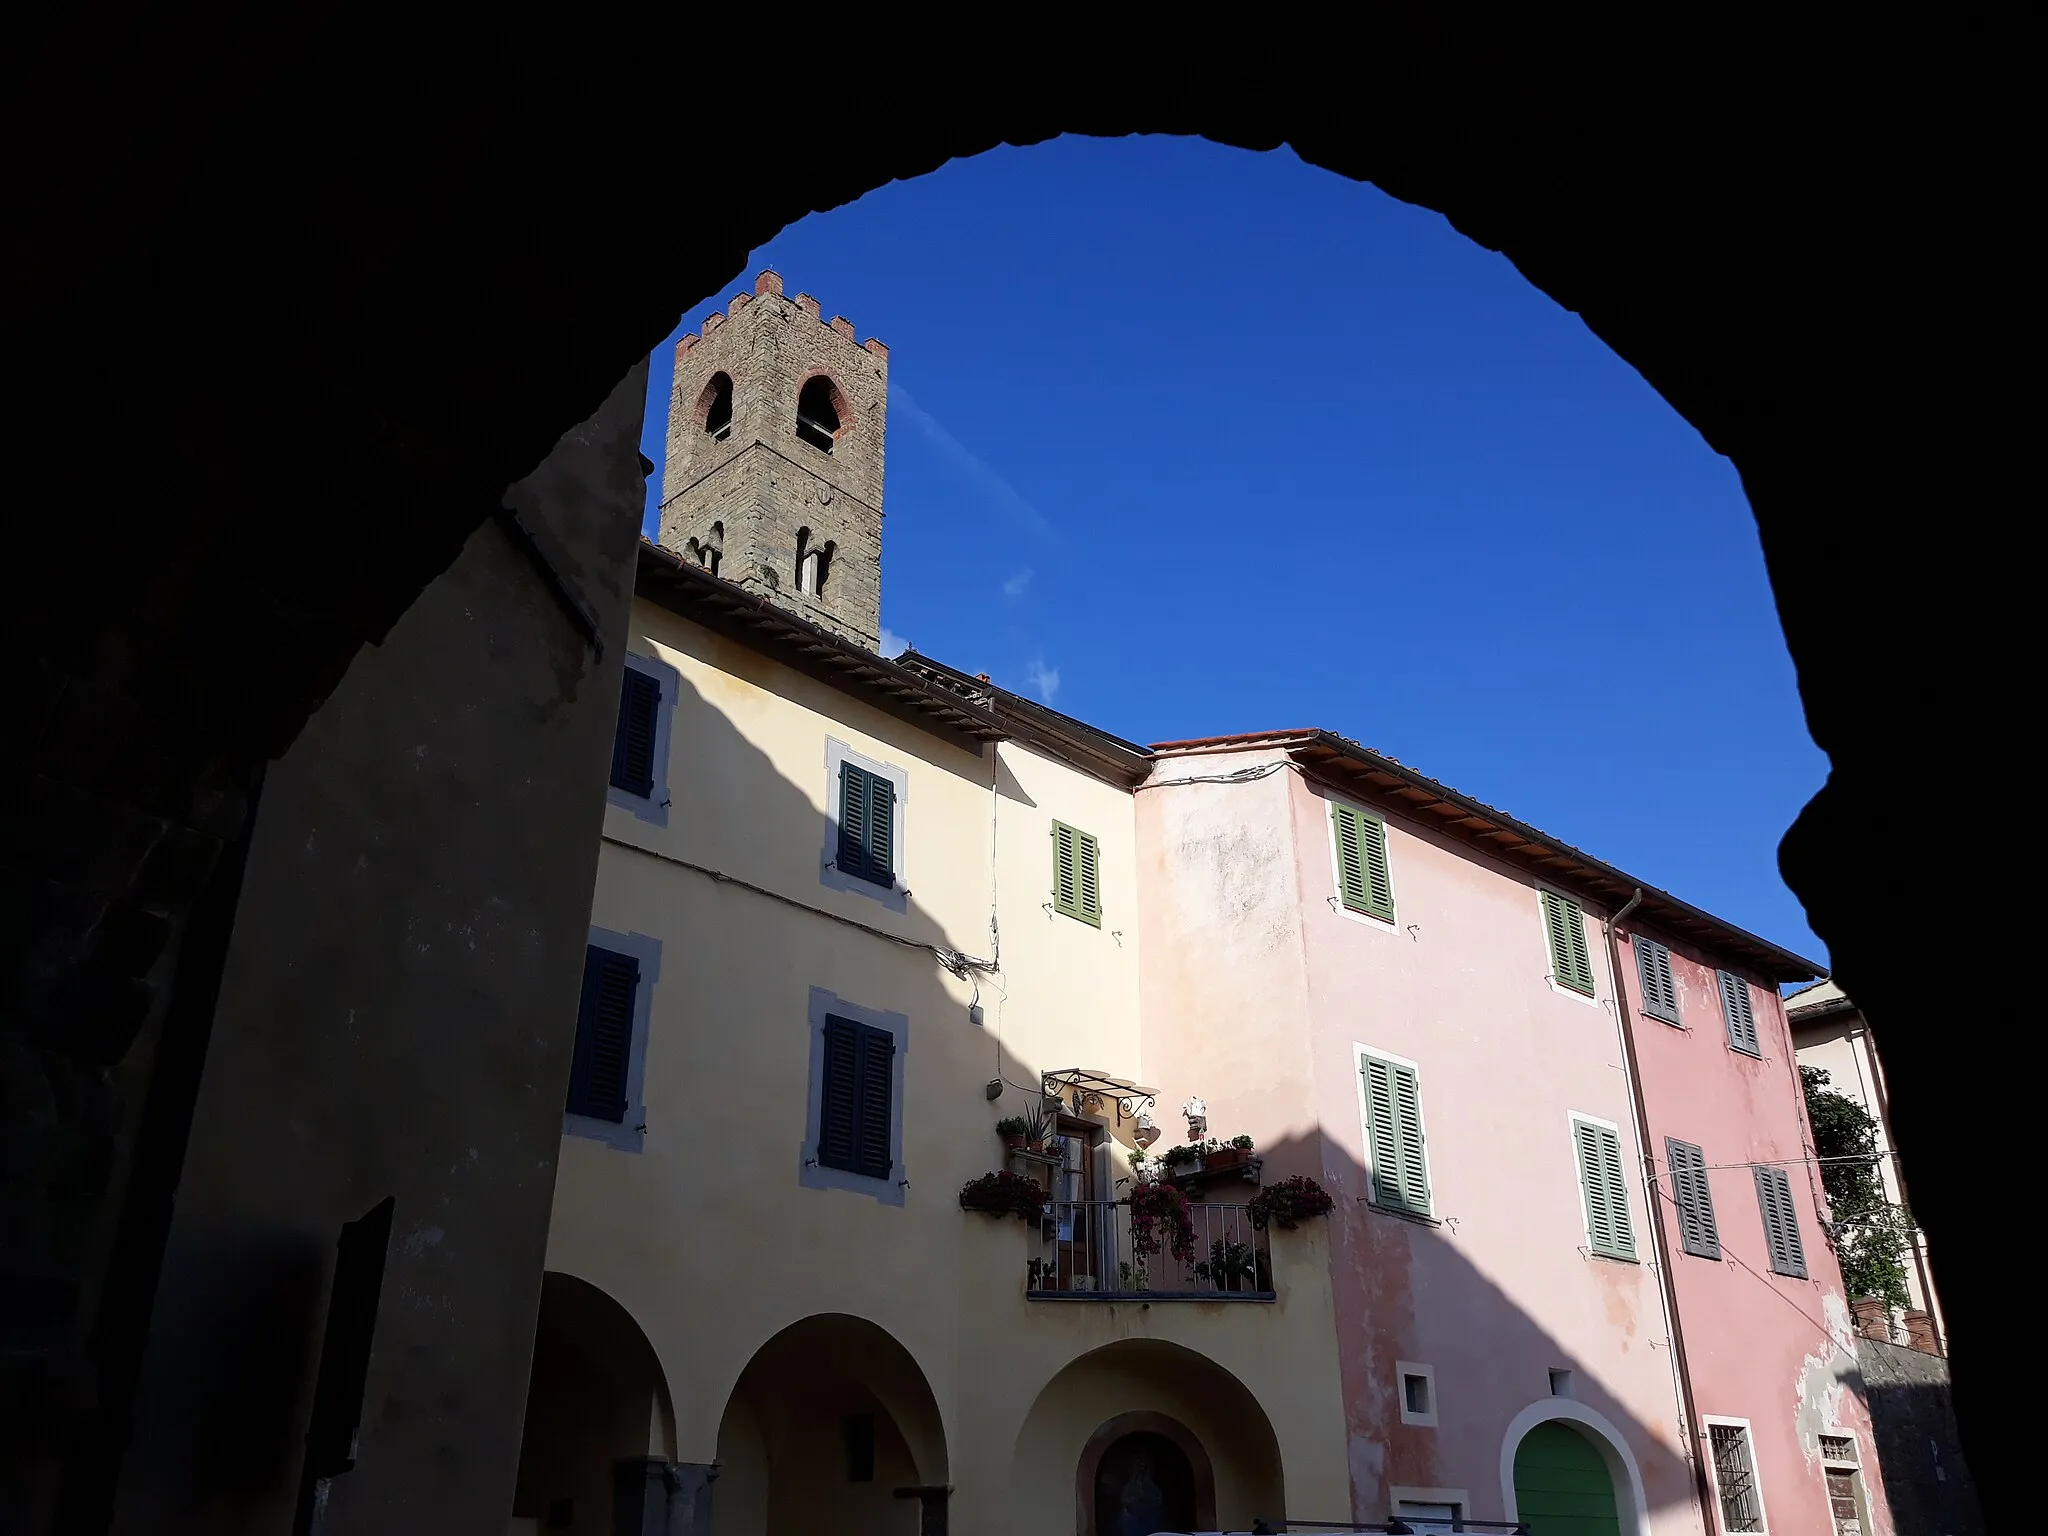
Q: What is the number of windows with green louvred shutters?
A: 5